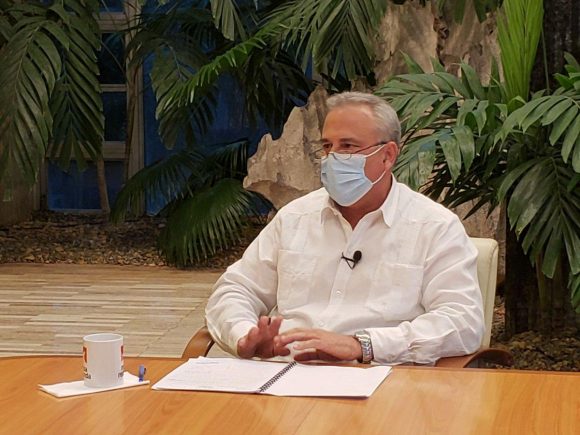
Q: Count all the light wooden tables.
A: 1